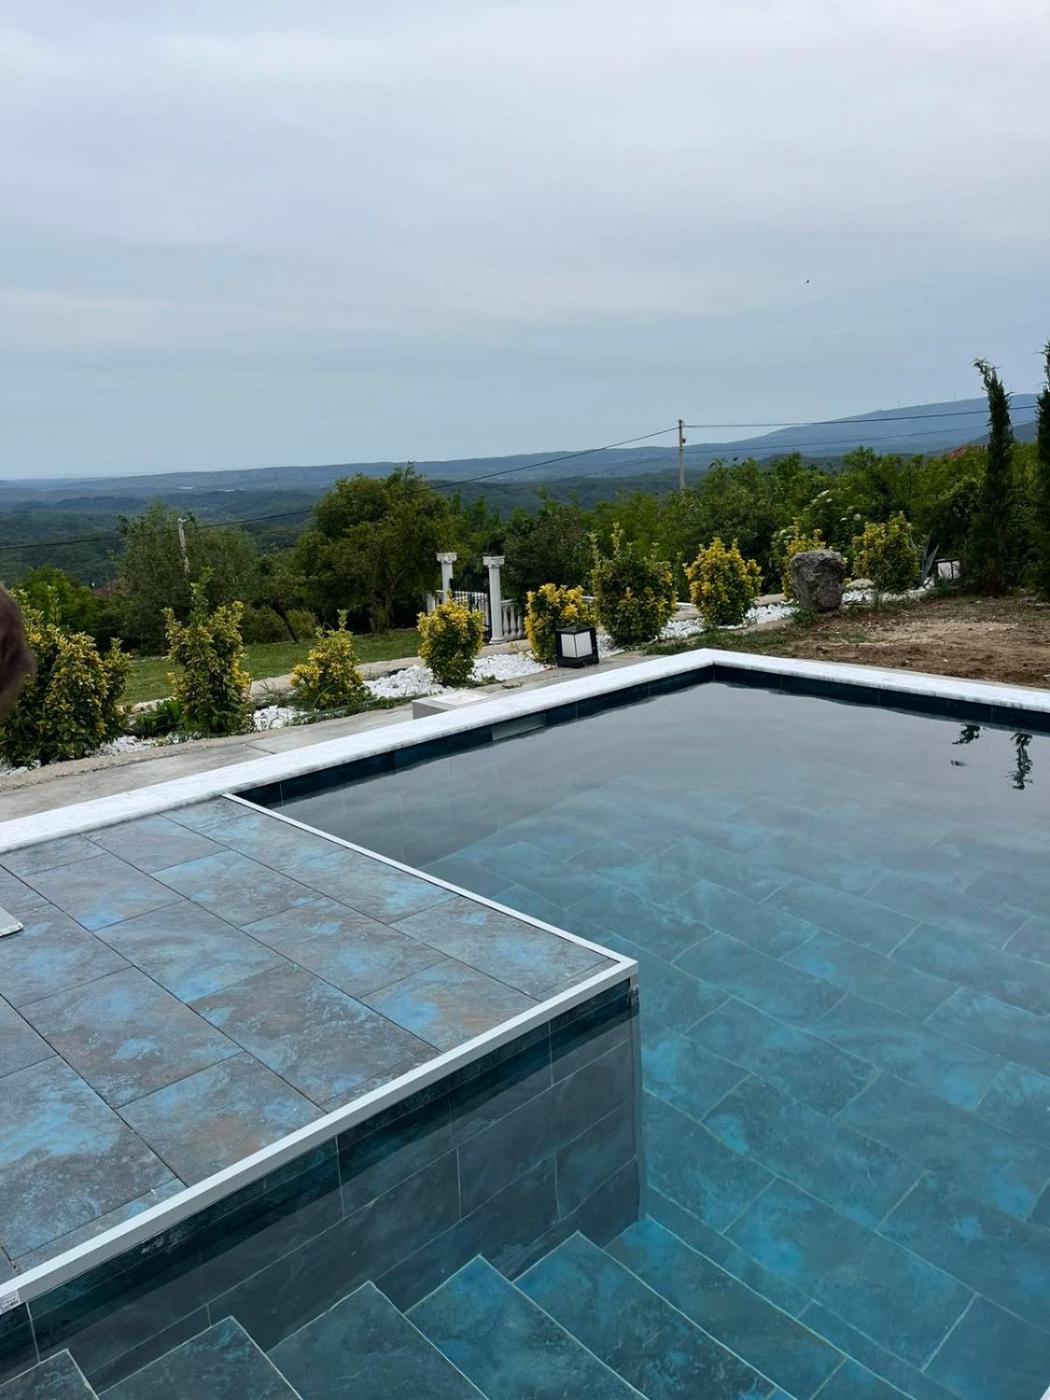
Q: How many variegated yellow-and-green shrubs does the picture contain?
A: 9